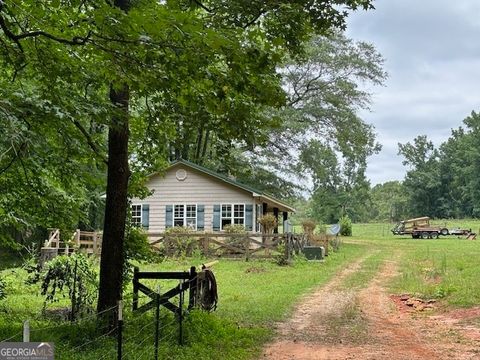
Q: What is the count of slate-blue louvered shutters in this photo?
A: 5